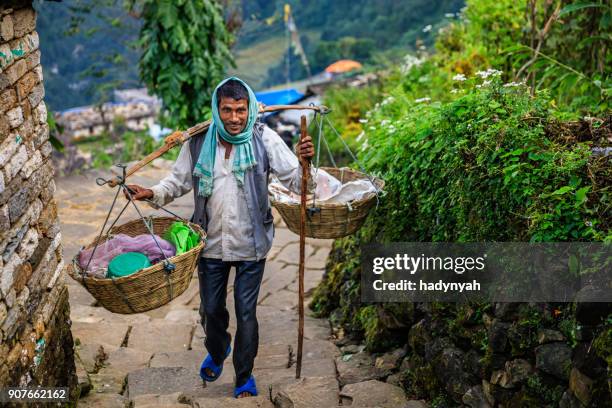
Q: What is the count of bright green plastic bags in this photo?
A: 1